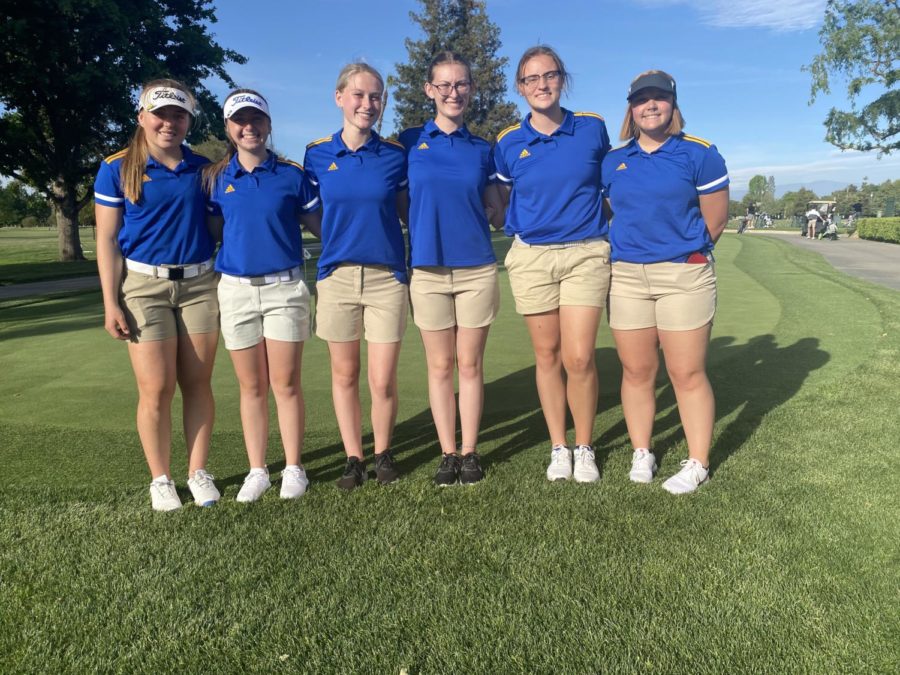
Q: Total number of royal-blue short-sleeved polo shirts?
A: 6